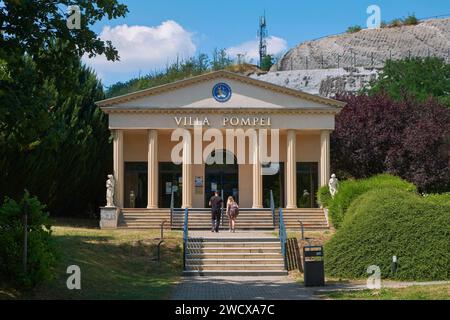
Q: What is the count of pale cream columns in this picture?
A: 6